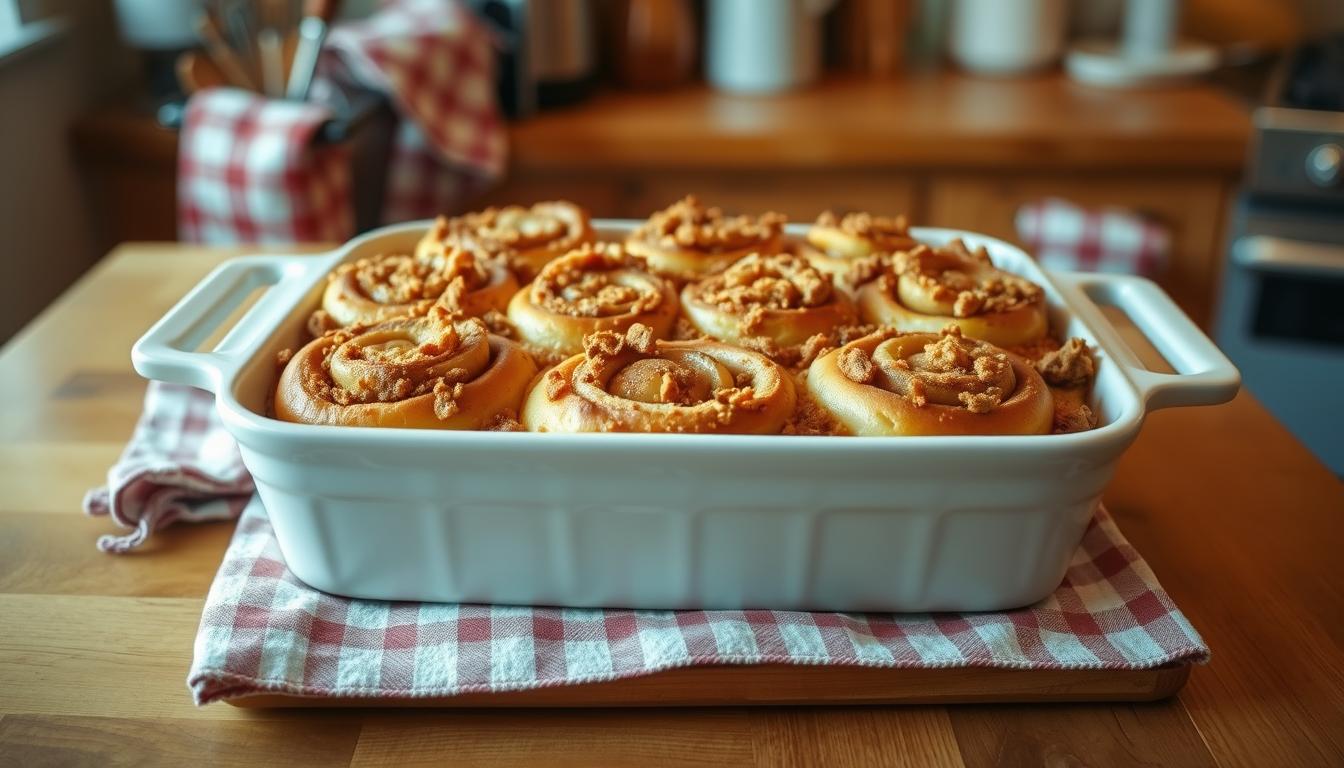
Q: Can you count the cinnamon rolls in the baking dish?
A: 10